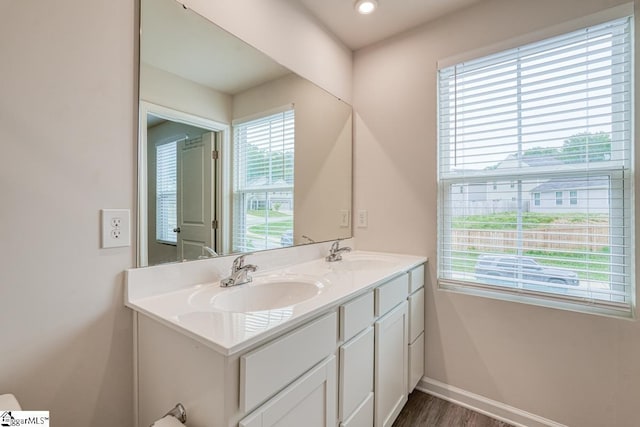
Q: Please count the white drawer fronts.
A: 8